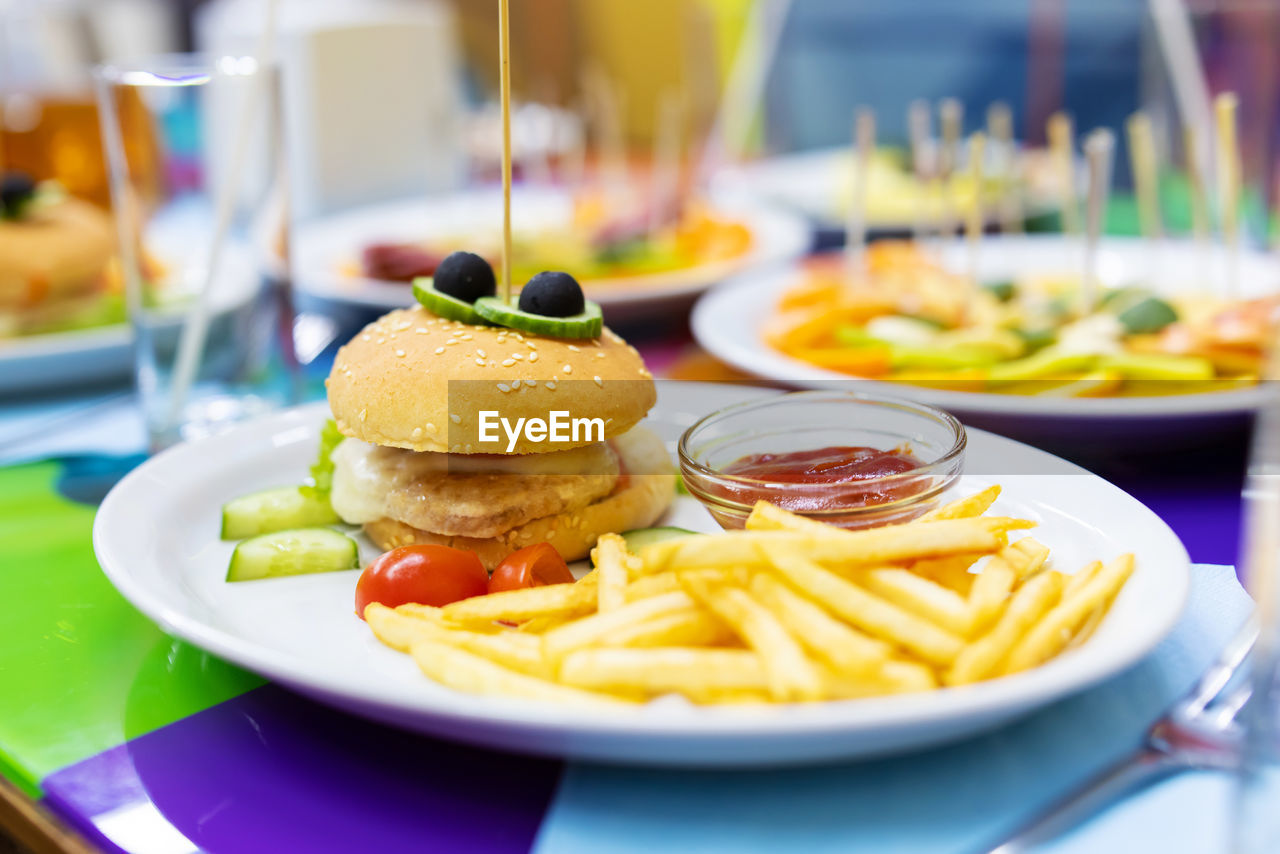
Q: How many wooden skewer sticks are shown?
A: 11